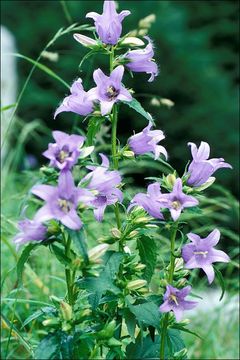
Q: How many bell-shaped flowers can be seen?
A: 15